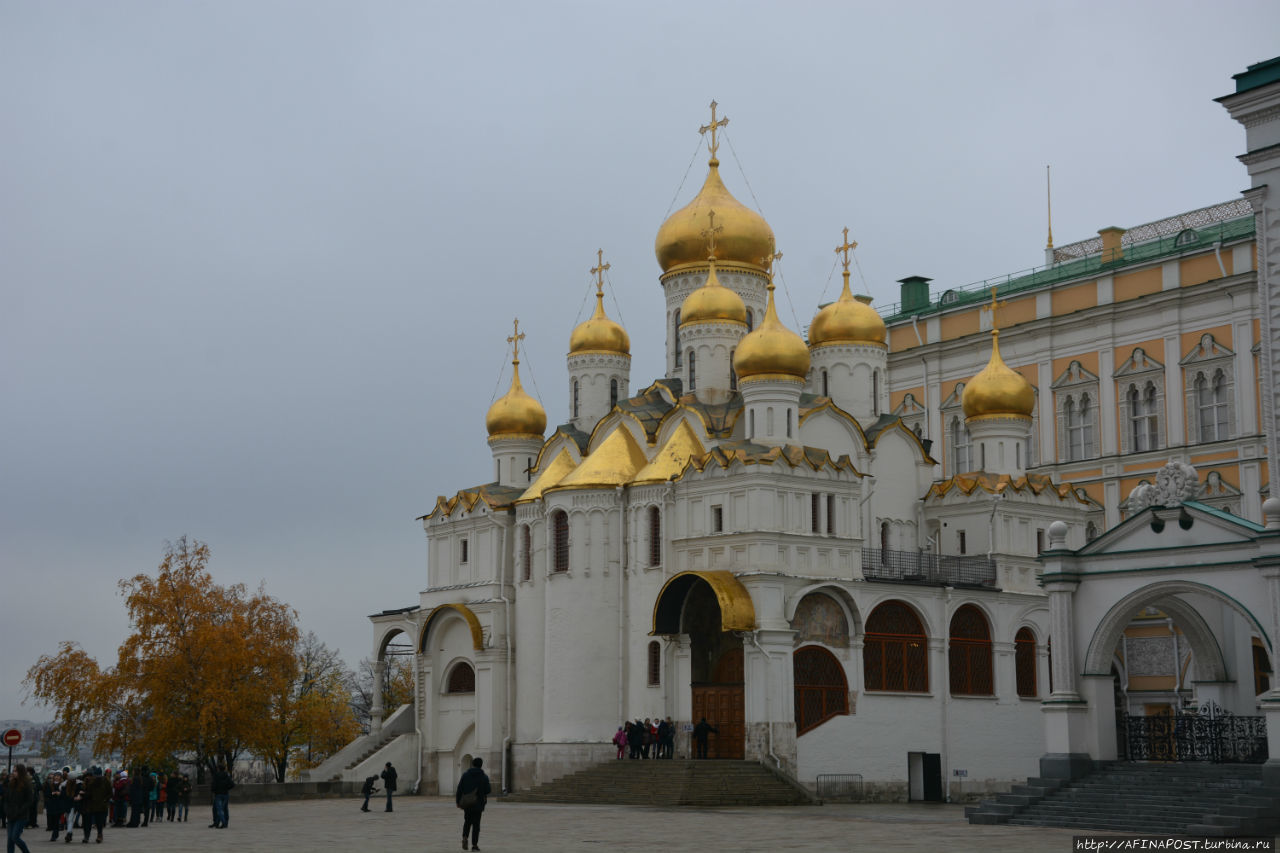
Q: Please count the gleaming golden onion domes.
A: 7